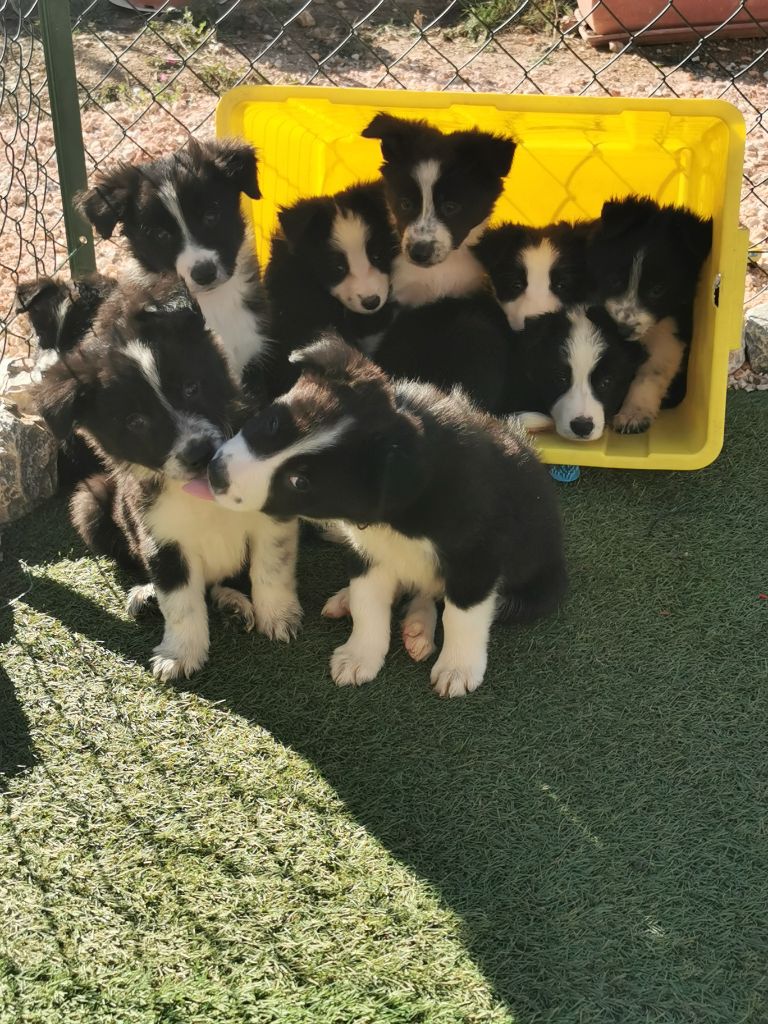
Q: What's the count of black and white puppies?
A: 9